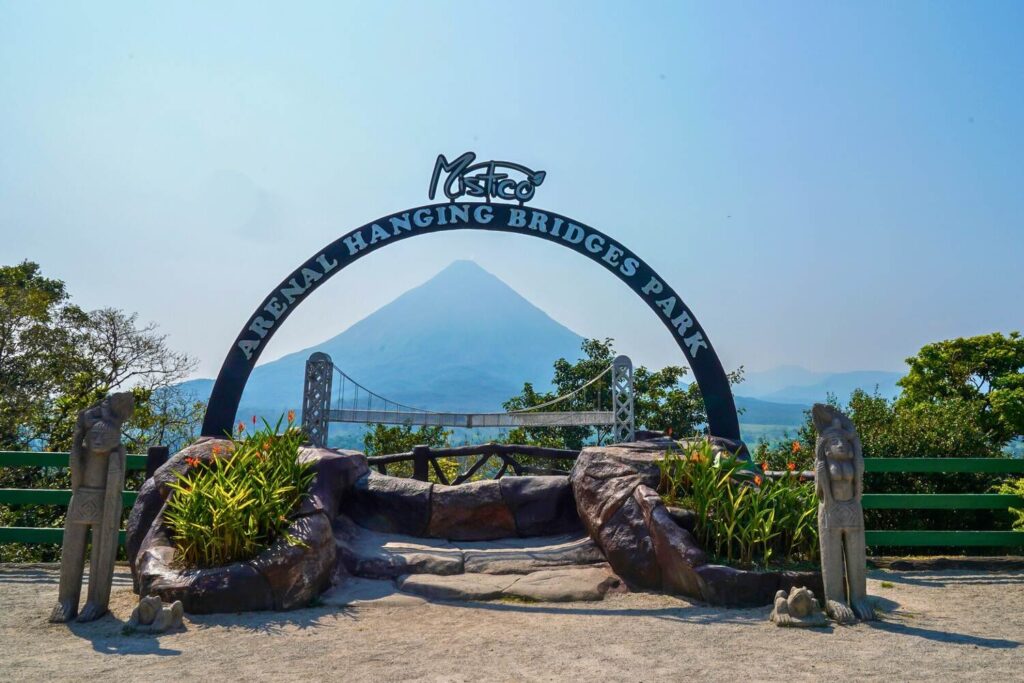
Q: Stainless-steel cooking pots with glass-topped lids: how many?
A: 0